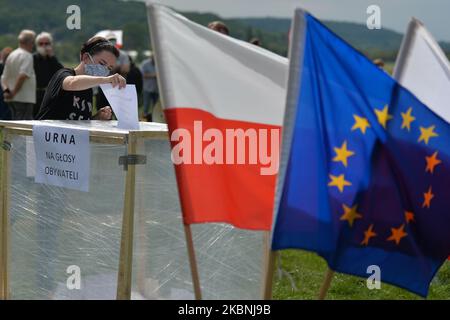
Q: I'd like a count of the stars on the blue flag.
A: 12